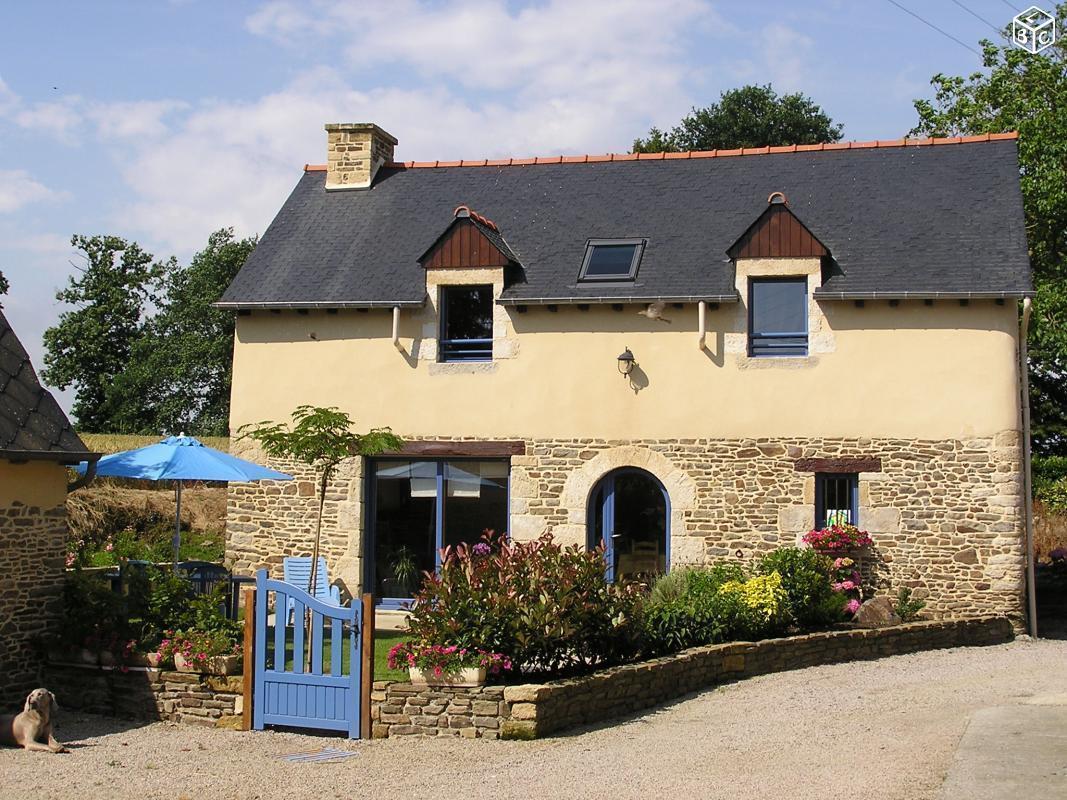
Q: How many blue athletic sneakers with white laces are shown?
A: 0